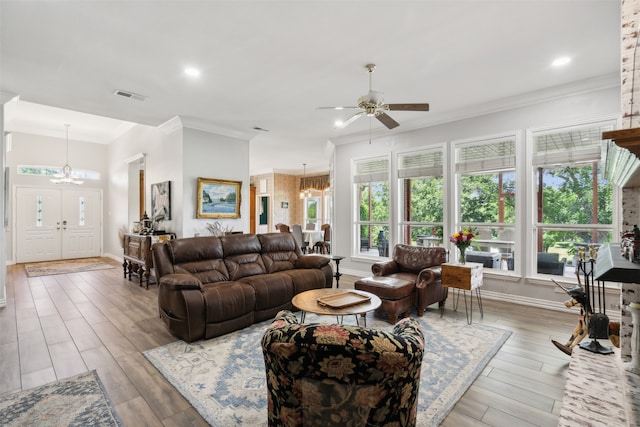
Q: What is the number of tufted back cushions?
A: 3